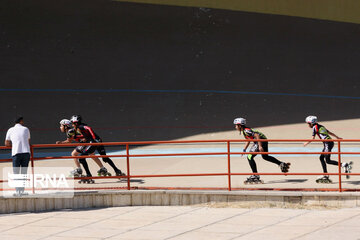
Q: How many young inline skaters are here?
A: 4